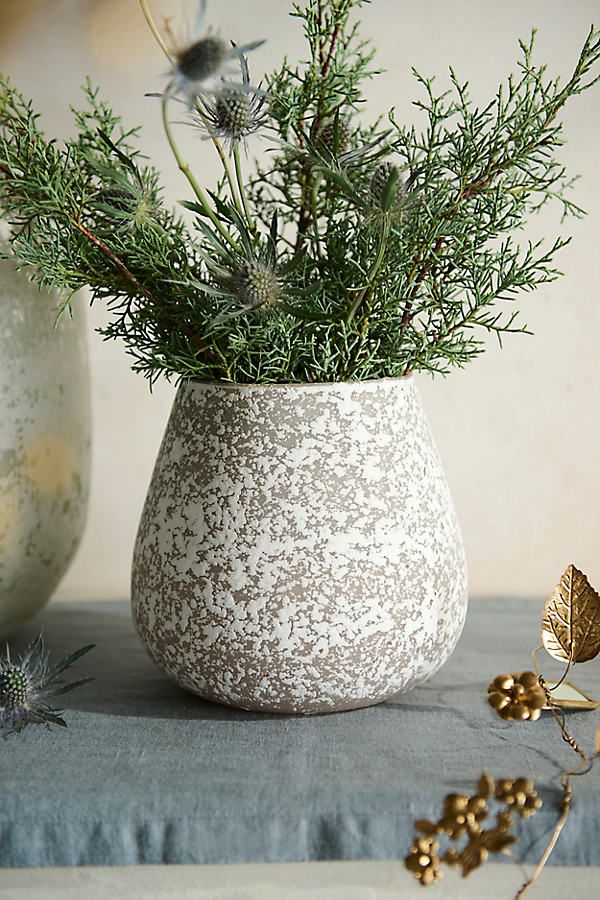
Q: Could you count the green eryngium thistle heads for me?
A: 7